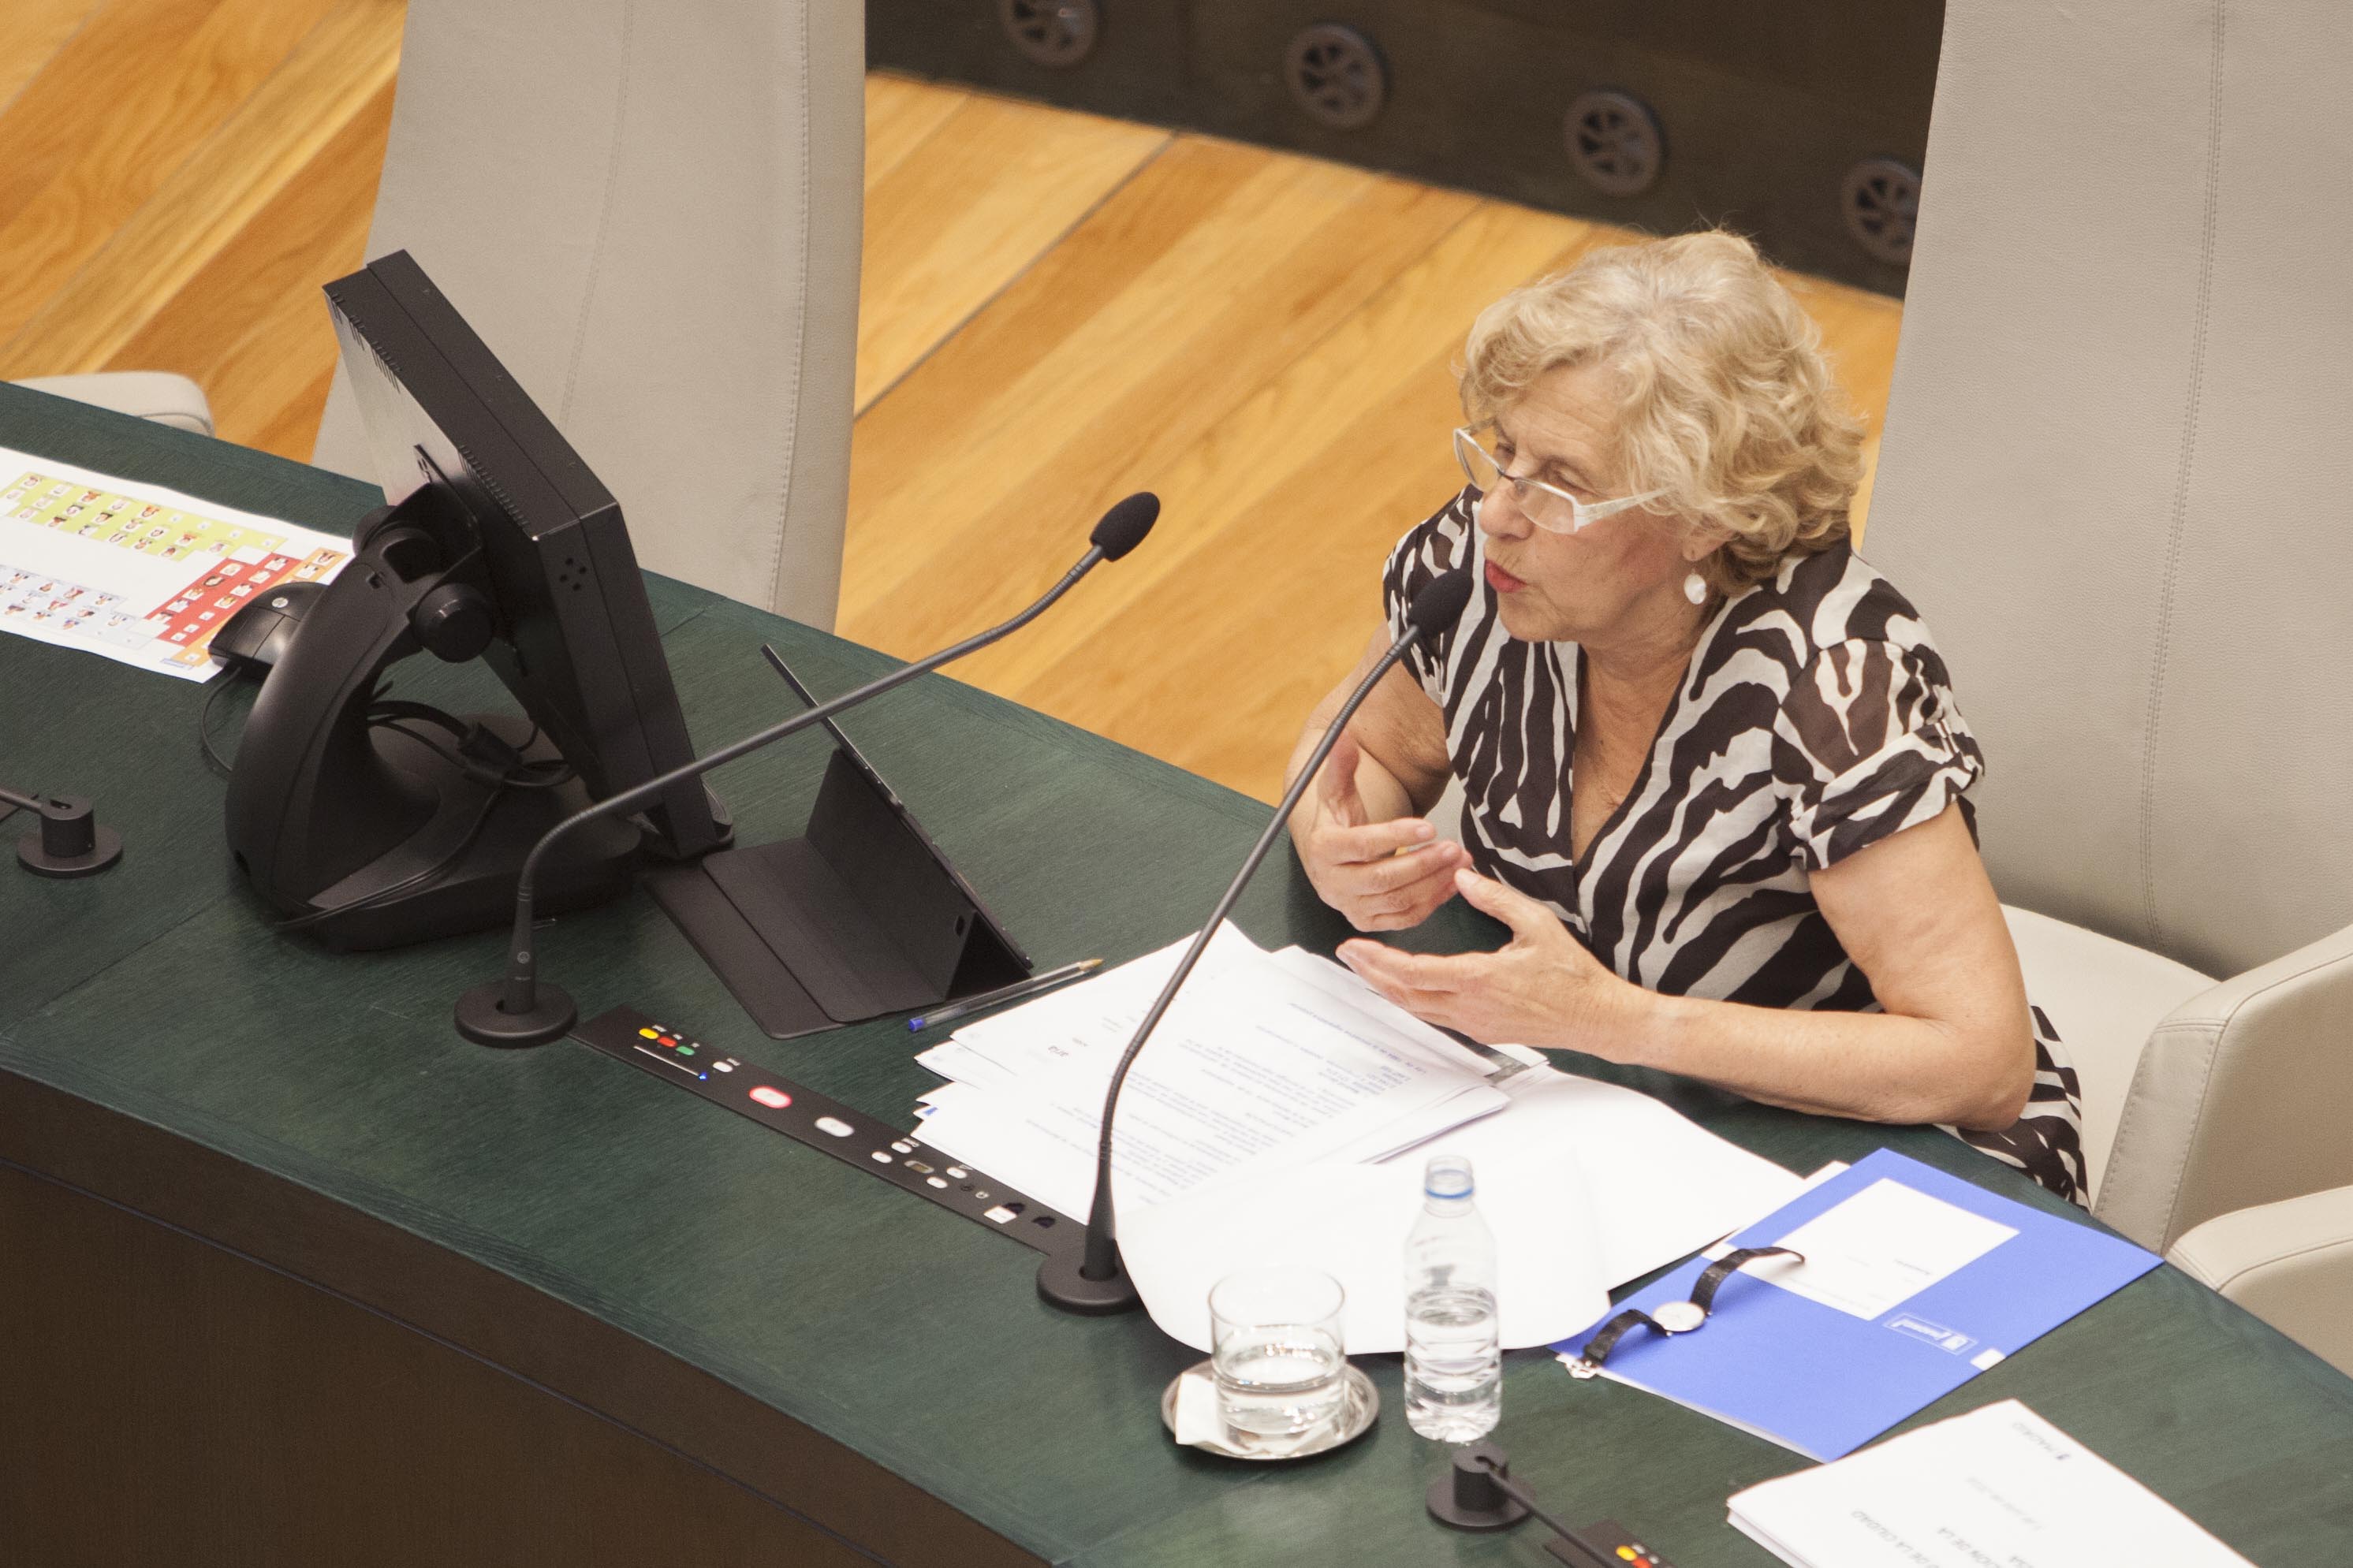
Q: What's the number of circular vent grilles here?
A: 4